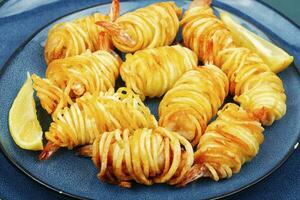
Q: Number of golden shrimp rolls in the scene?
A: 10